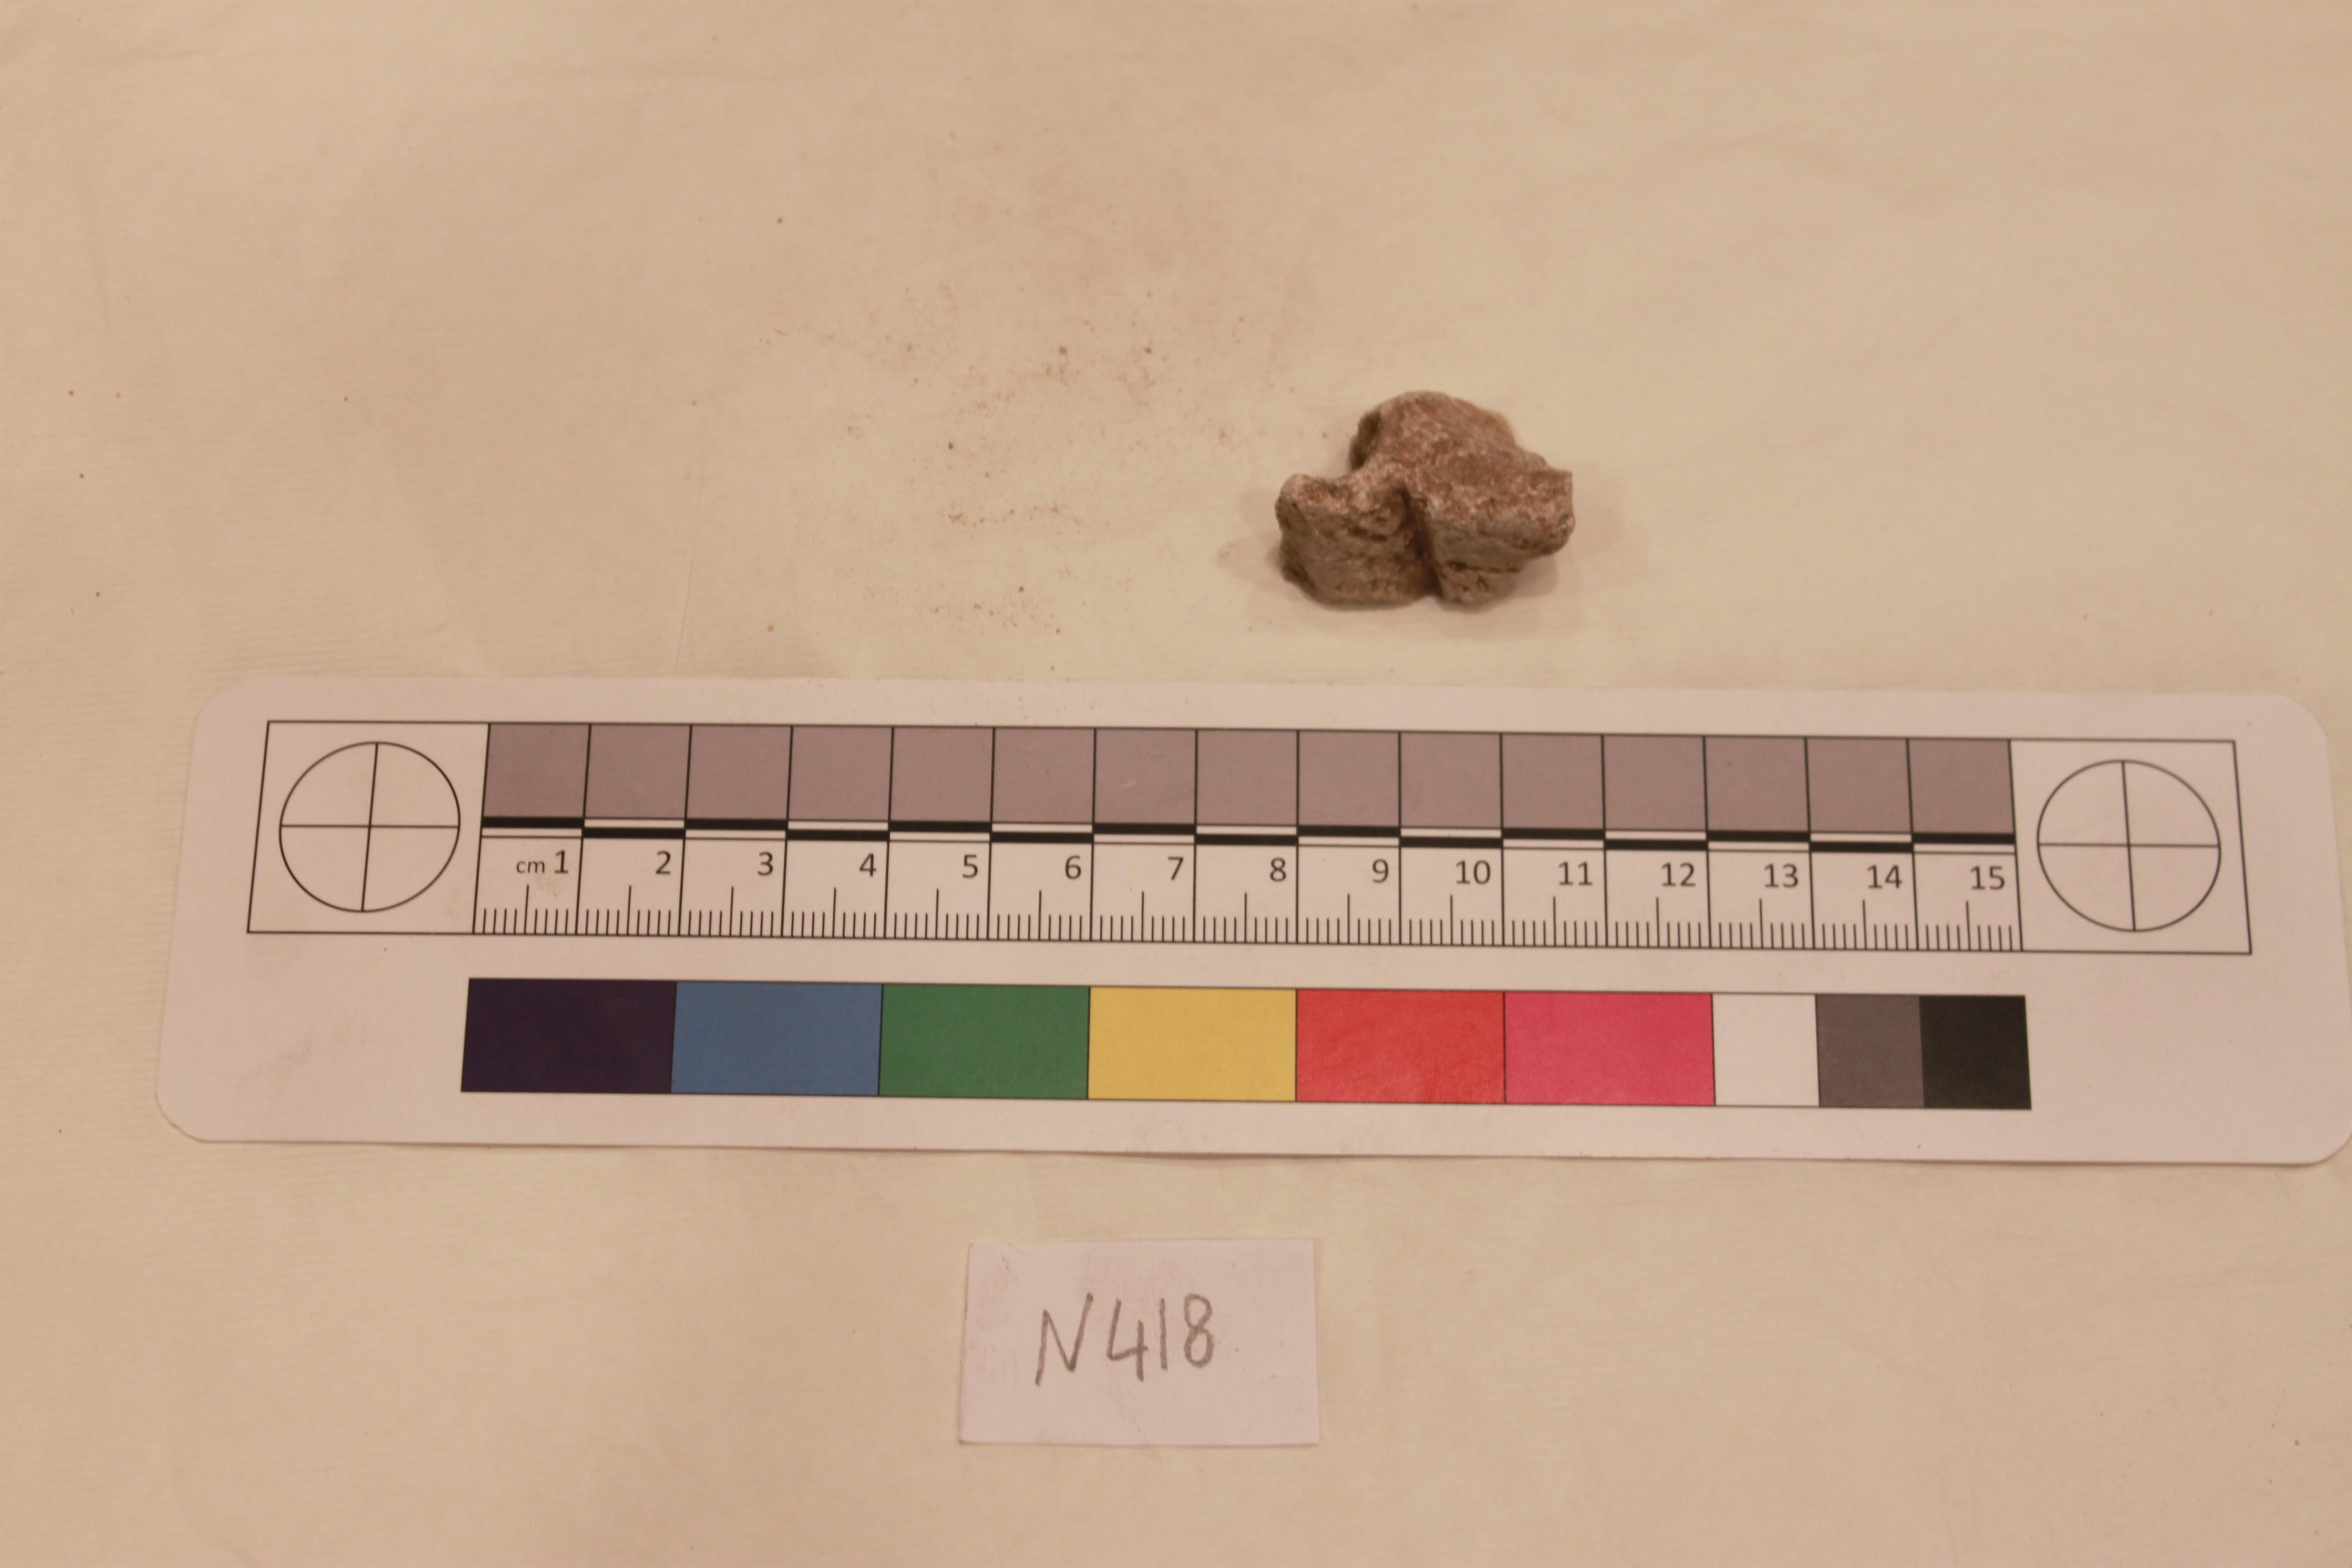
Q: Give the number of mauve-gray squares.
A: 15